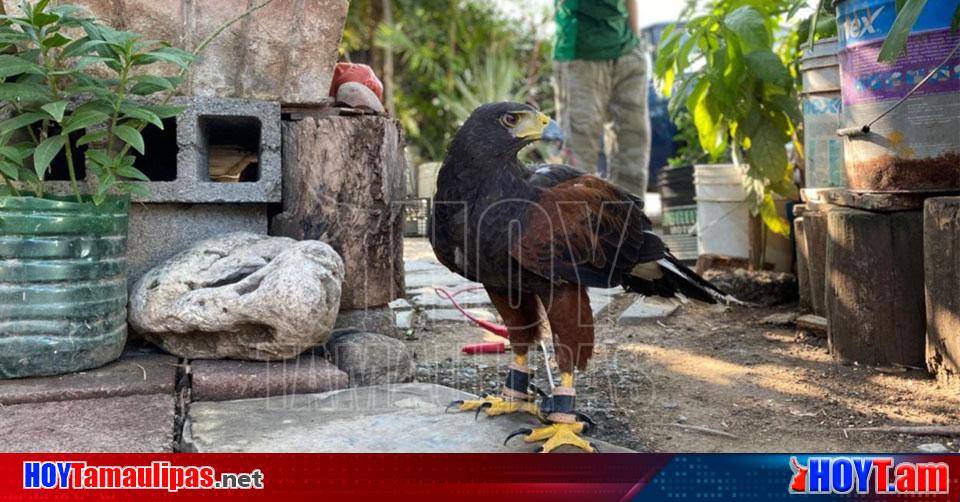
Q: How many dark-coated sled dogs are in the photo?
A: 0